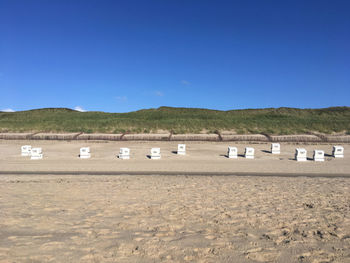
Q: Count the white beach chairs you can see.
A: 12